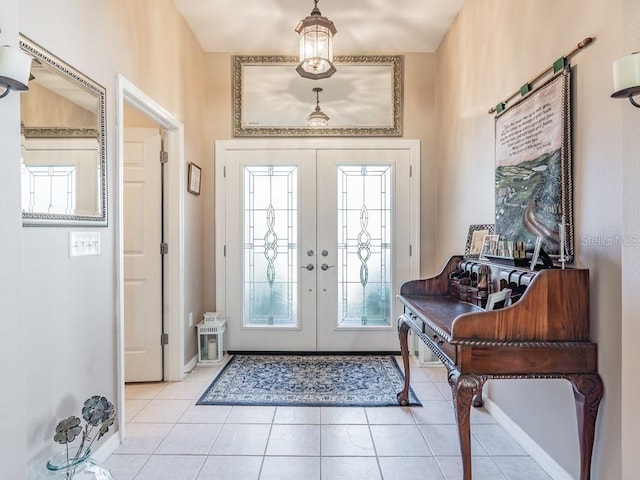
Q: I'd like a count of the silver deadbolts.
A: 2